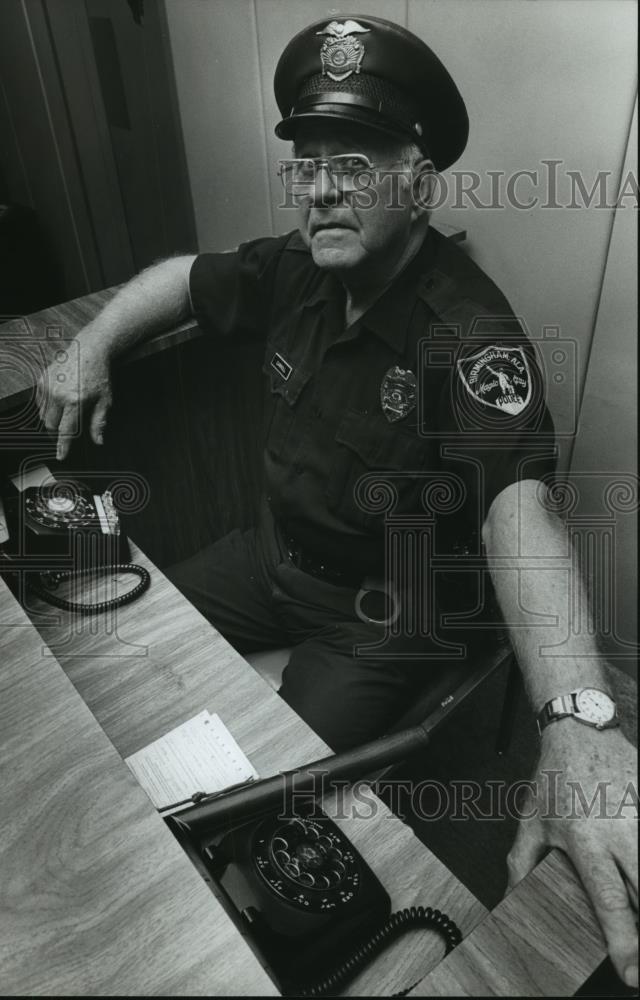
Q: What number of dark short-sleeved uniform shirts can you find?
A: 1